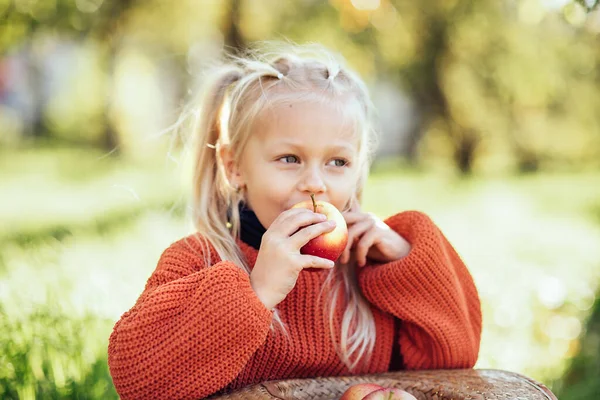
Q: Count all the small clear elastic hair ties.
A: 2